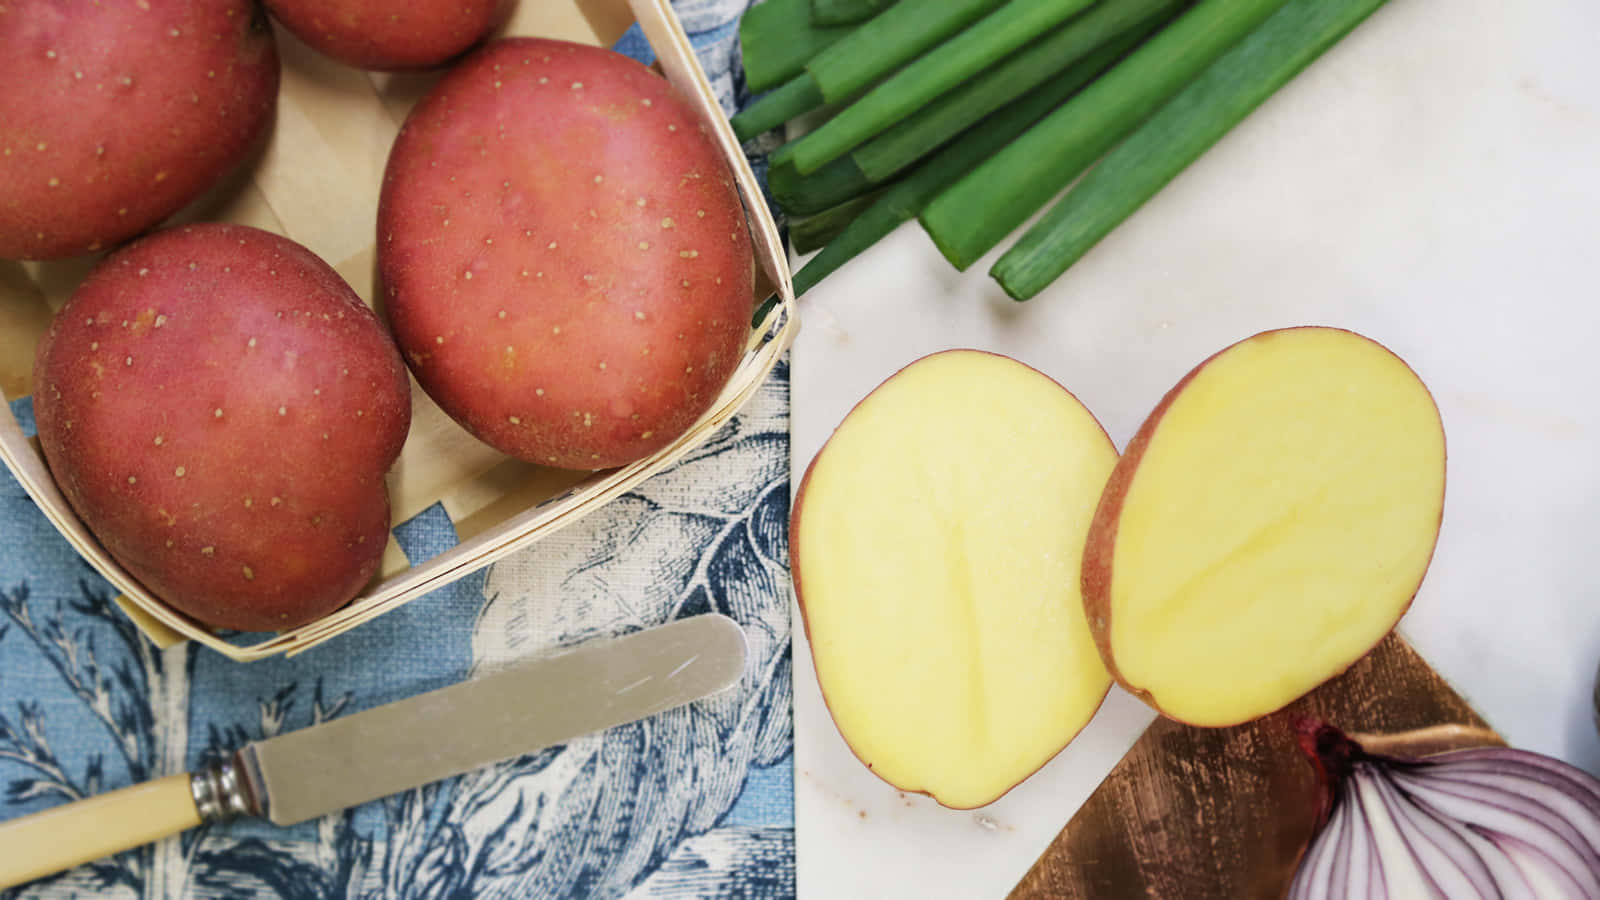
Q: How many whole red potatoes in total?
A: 4